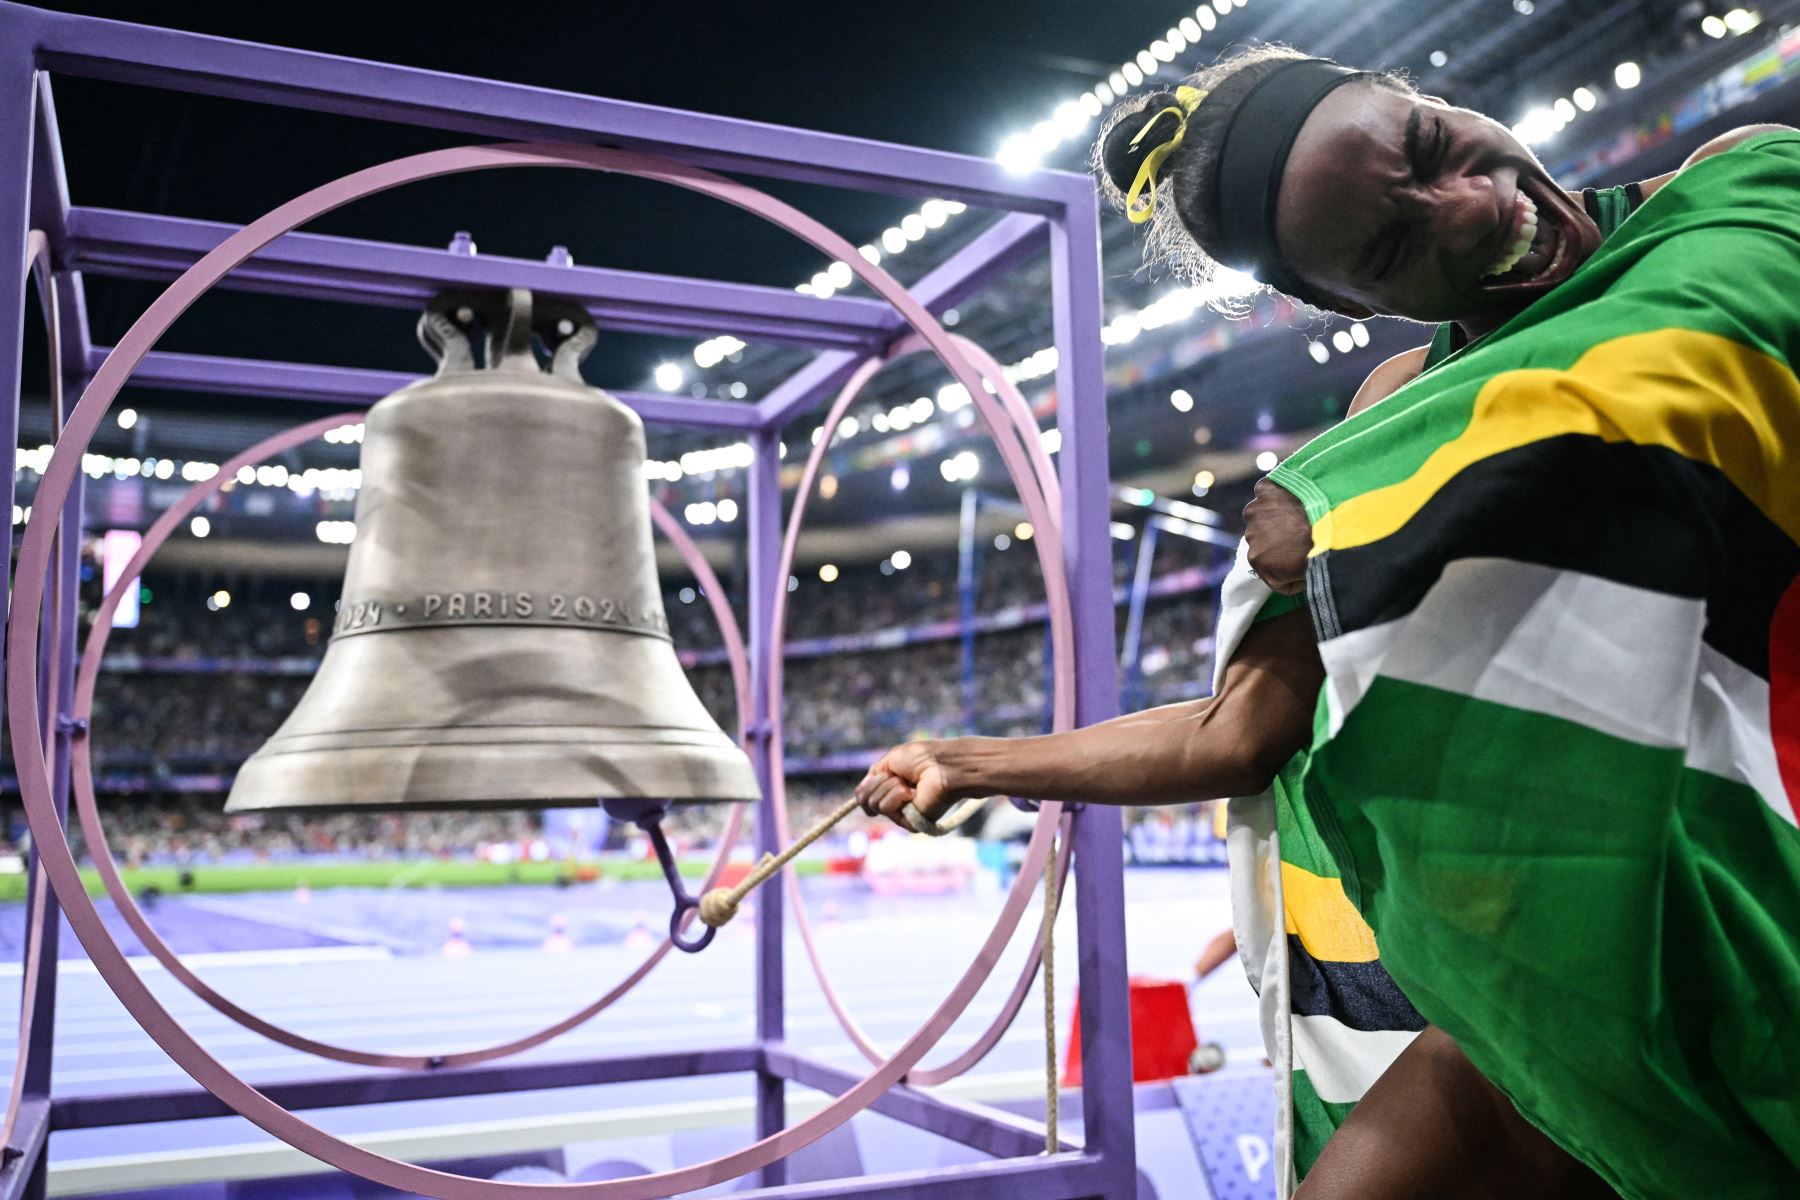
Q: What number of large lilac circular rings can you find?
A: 4